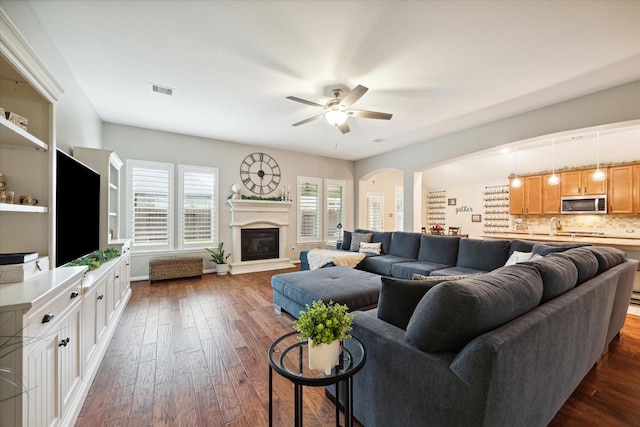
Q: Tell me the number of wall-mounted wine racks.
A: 2